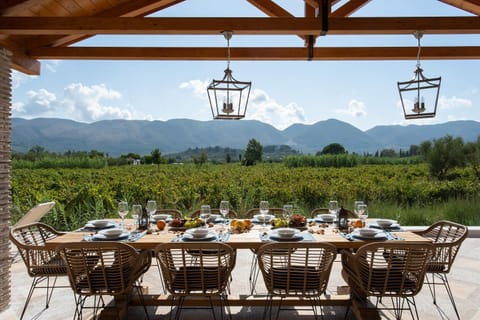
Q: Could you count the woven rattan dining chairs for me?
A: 10